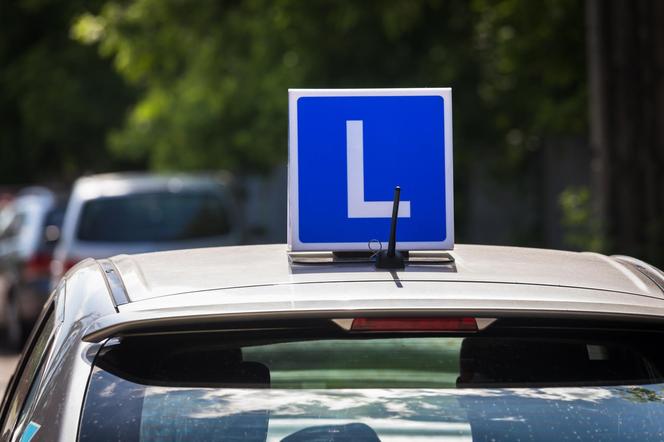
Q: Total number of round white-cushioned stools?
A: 0